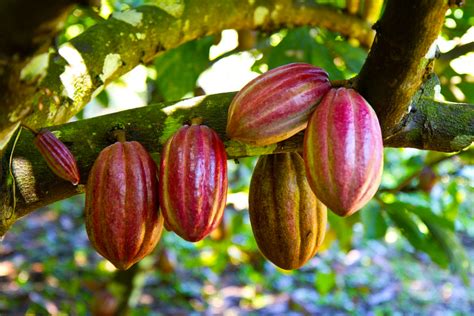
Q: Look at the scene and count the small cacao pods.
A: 1